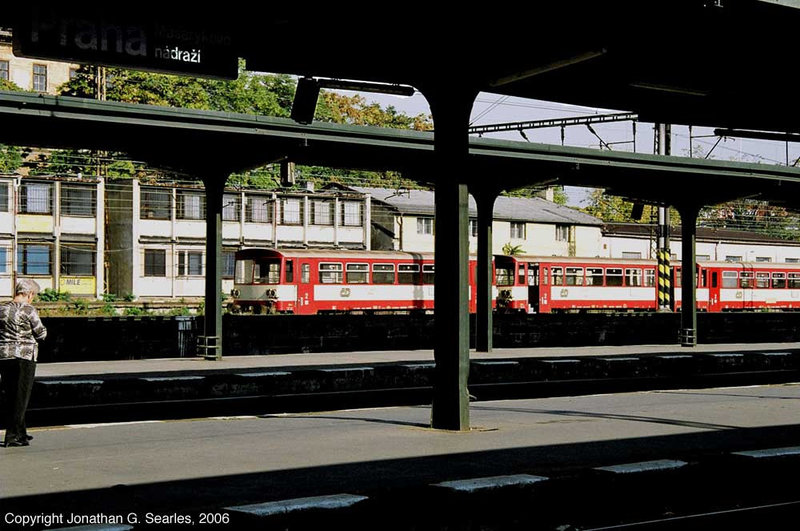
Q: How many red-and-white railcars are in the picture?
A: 3